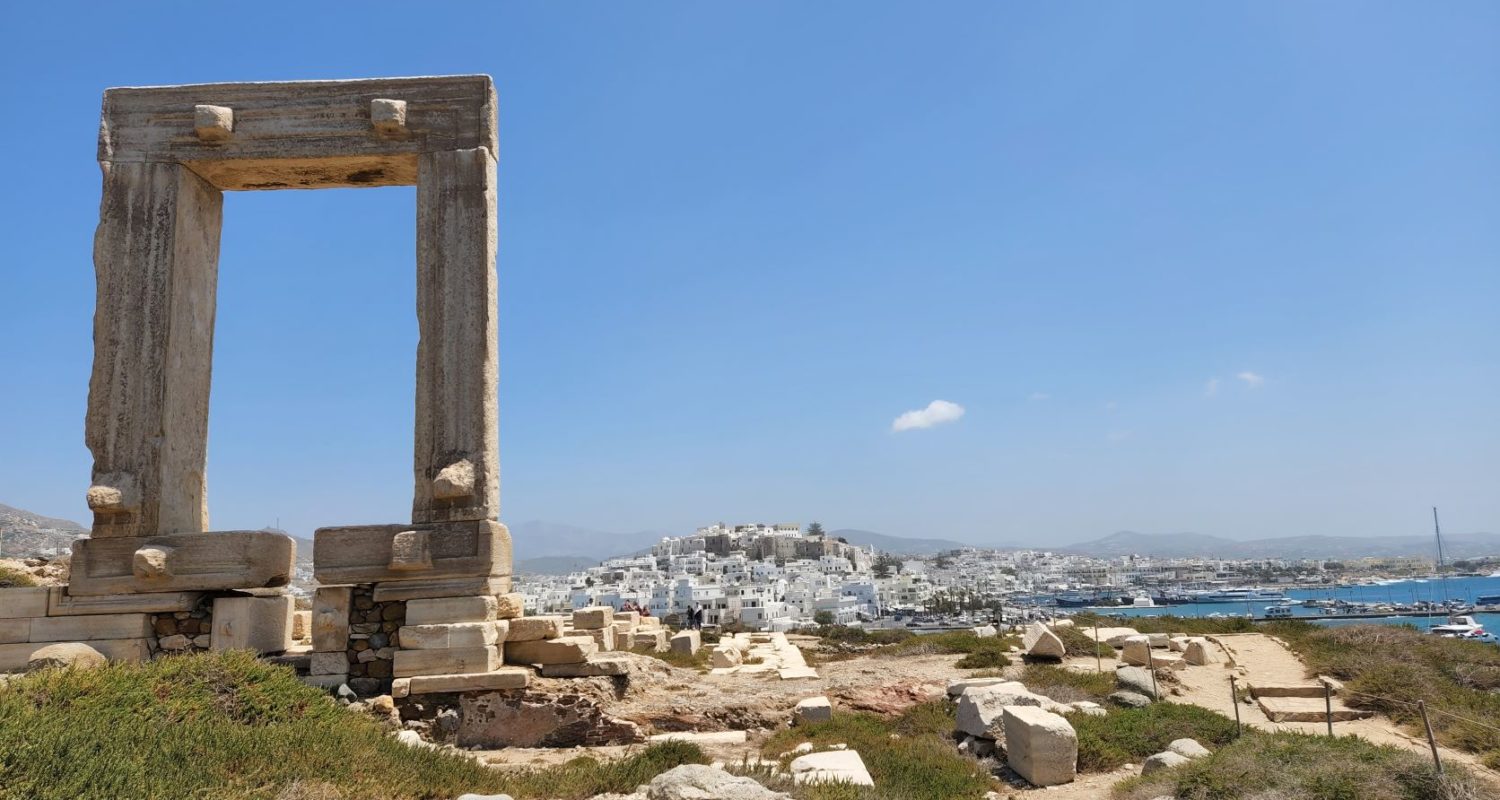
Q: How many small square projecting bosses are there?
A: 6